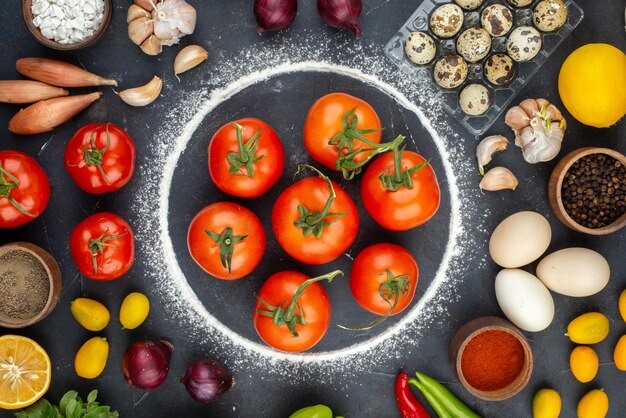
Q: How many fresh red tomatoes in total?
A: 10